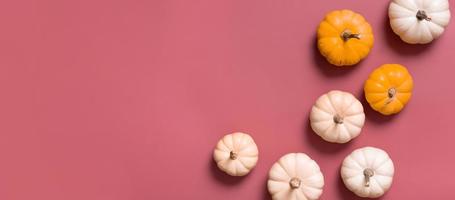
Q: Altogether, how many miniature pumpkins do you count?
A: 7